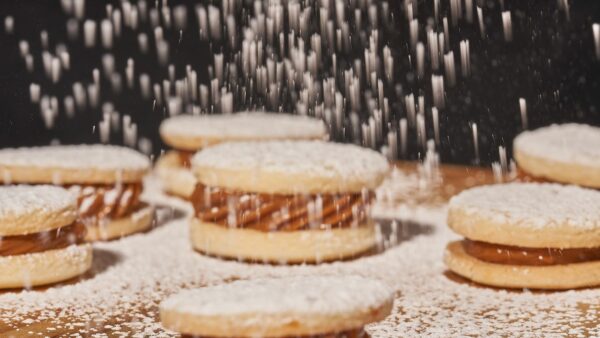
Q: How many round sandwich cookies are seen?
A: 7